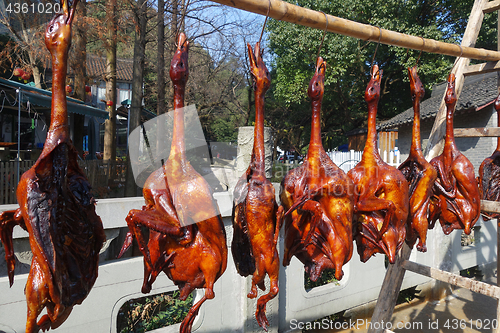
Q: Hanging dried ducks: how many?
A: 8